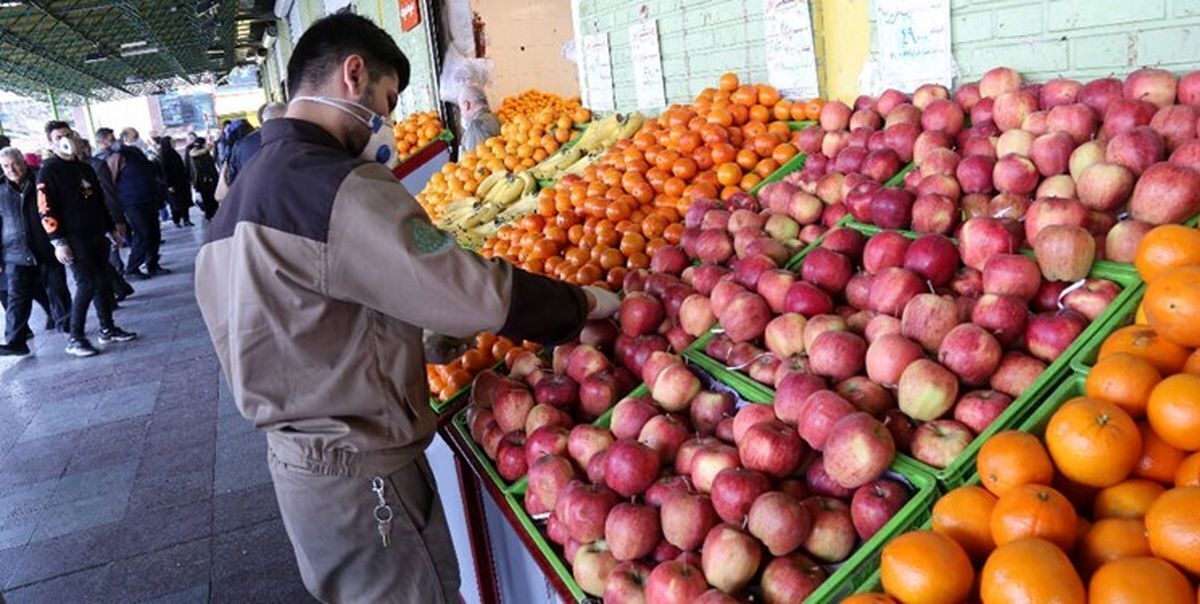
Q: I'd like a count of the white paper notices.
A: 4